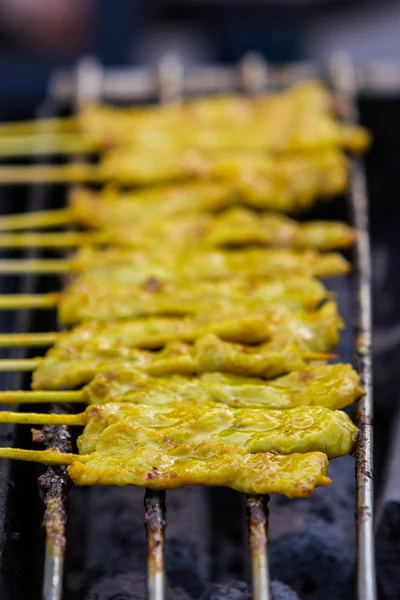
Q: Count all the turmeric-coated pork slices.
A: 12